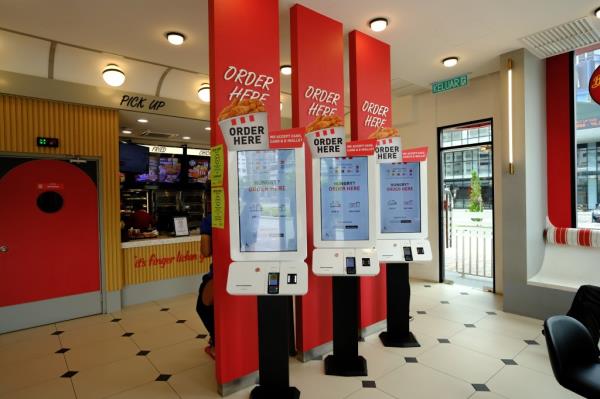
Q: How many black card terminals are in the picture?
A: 3